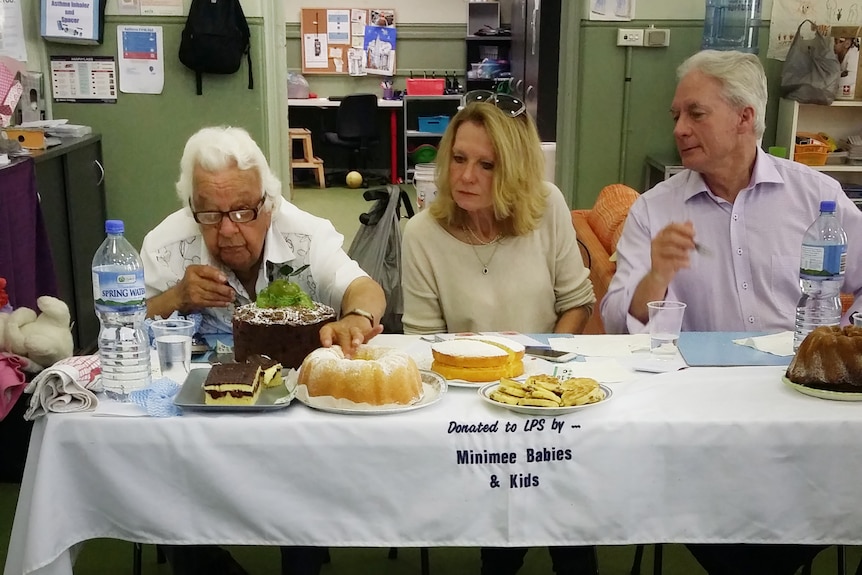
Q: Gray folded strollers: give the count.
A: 1